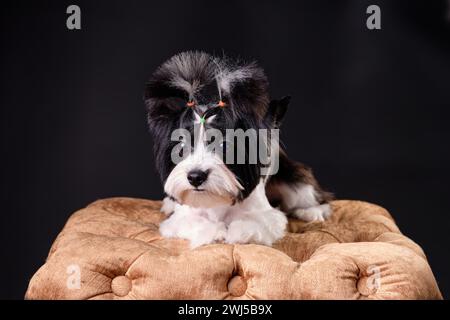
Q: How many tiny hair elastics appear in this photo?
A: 3